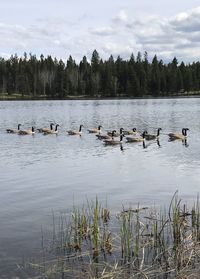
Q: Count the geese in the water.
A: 14